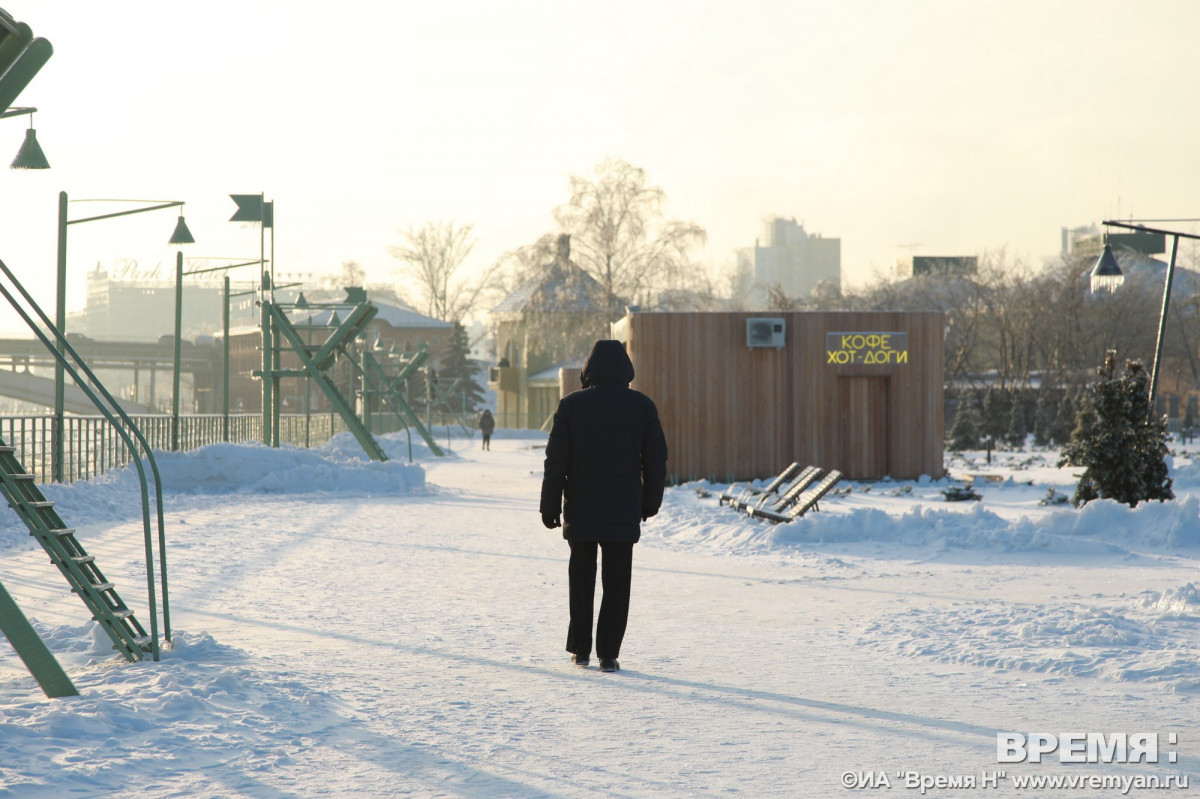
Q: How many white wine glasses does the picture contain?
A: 0